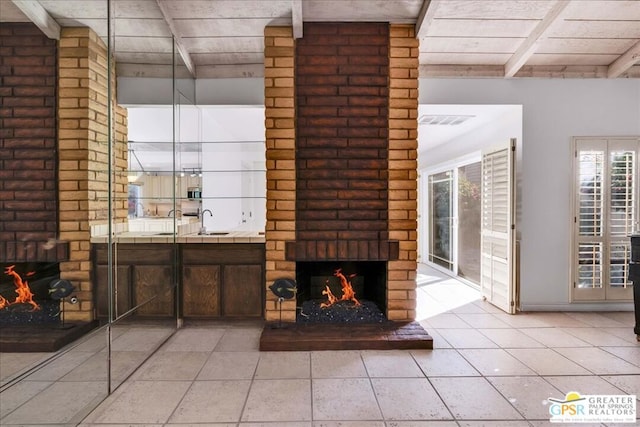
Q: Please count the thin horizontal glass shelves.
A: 3